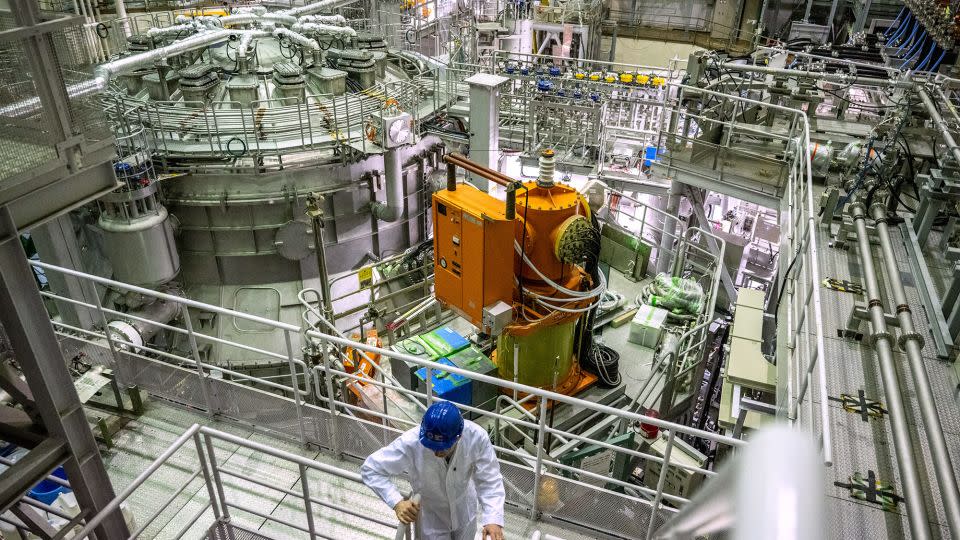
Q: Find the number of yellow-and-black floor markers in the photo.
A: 3